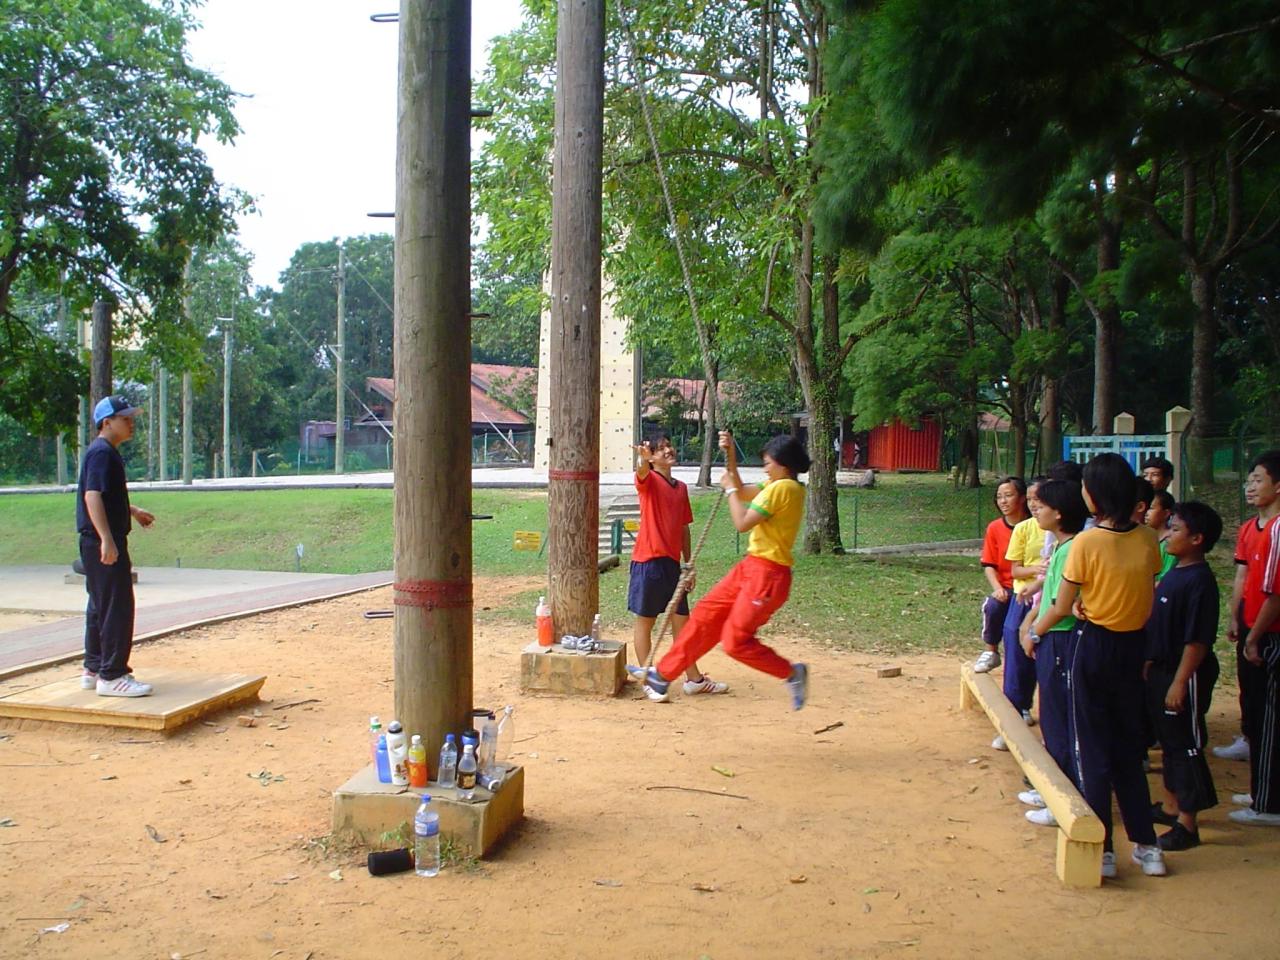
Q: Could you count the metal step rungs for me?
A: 7